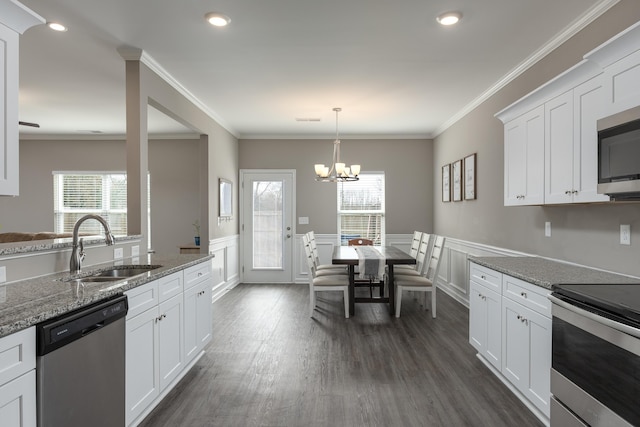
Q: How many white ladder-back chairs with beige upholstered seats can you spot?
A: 6